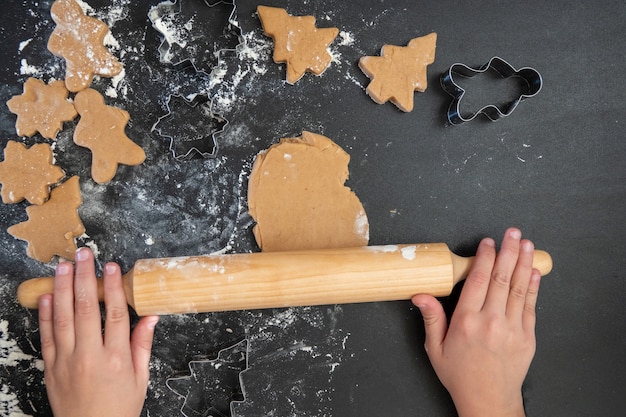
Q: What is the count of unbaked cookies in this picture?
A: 7